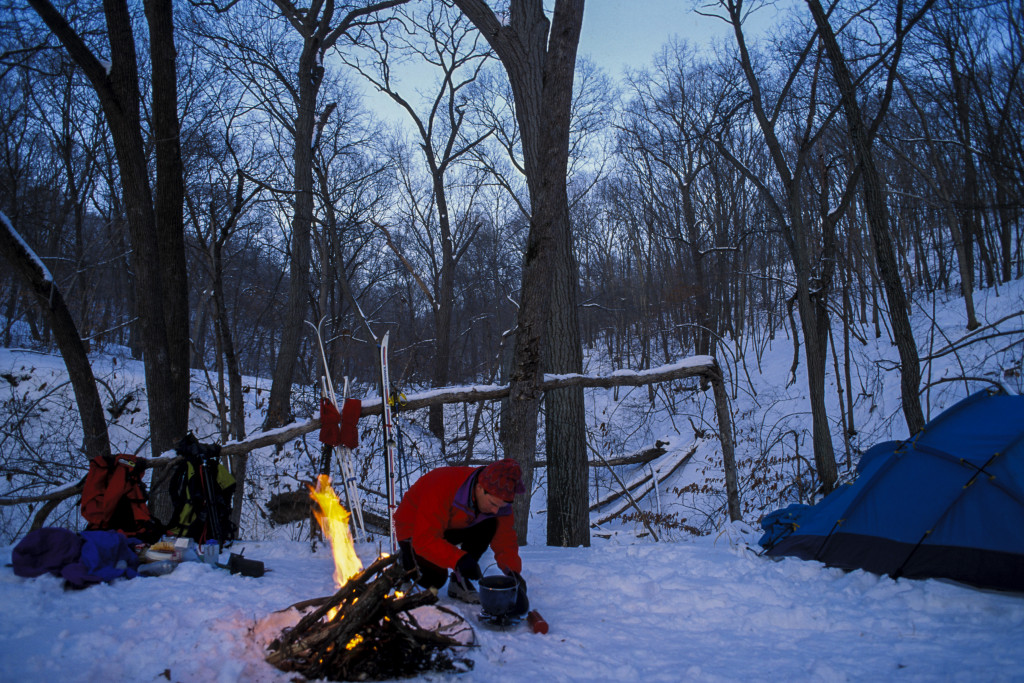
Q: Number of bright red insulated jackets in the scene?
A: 1